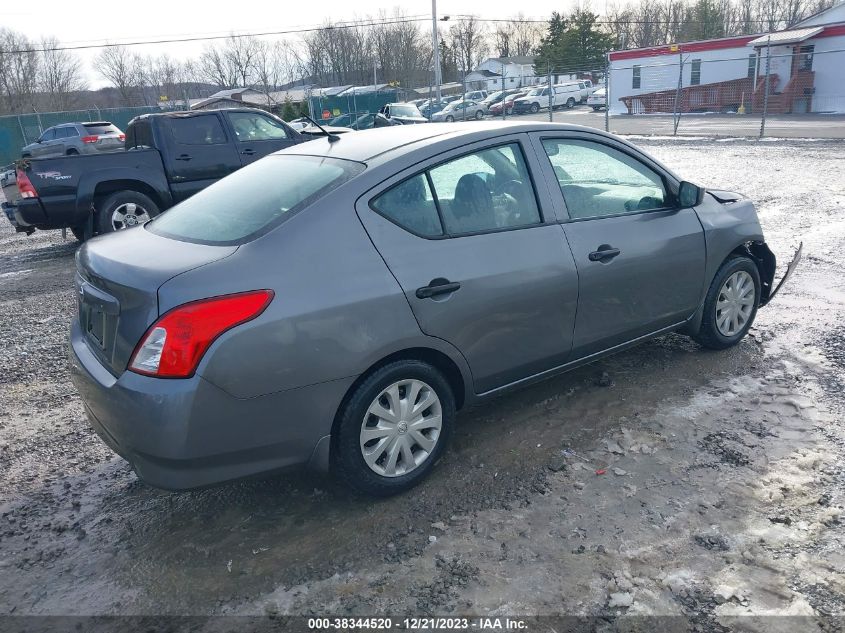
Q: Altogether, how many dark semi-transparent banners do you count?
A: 1